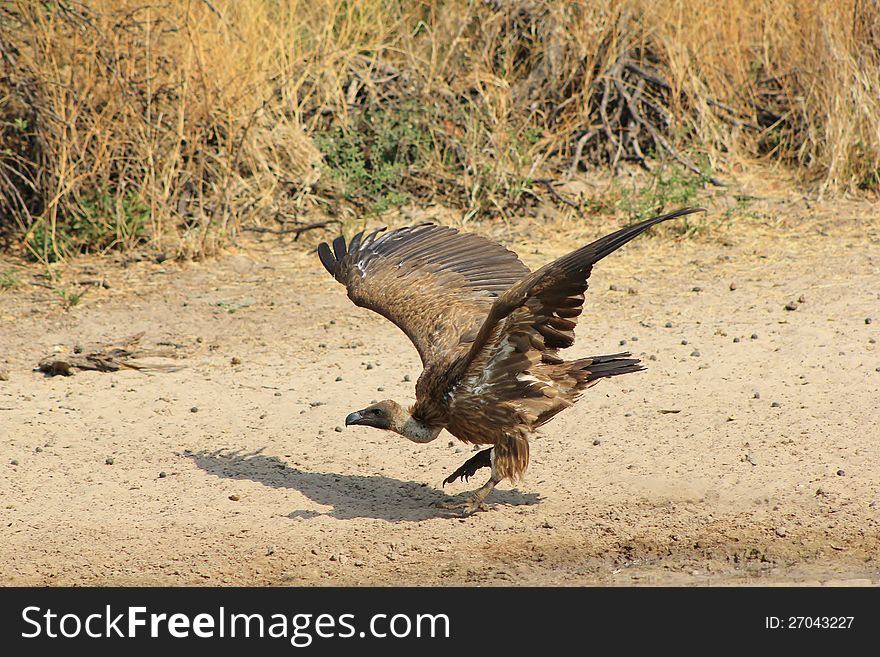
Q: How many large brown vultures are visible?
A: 1